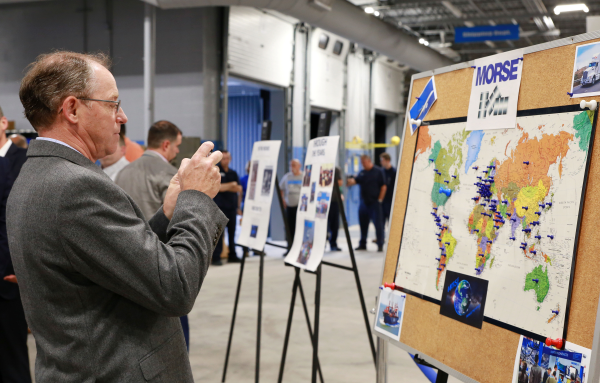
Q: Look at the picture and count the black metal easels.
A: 2